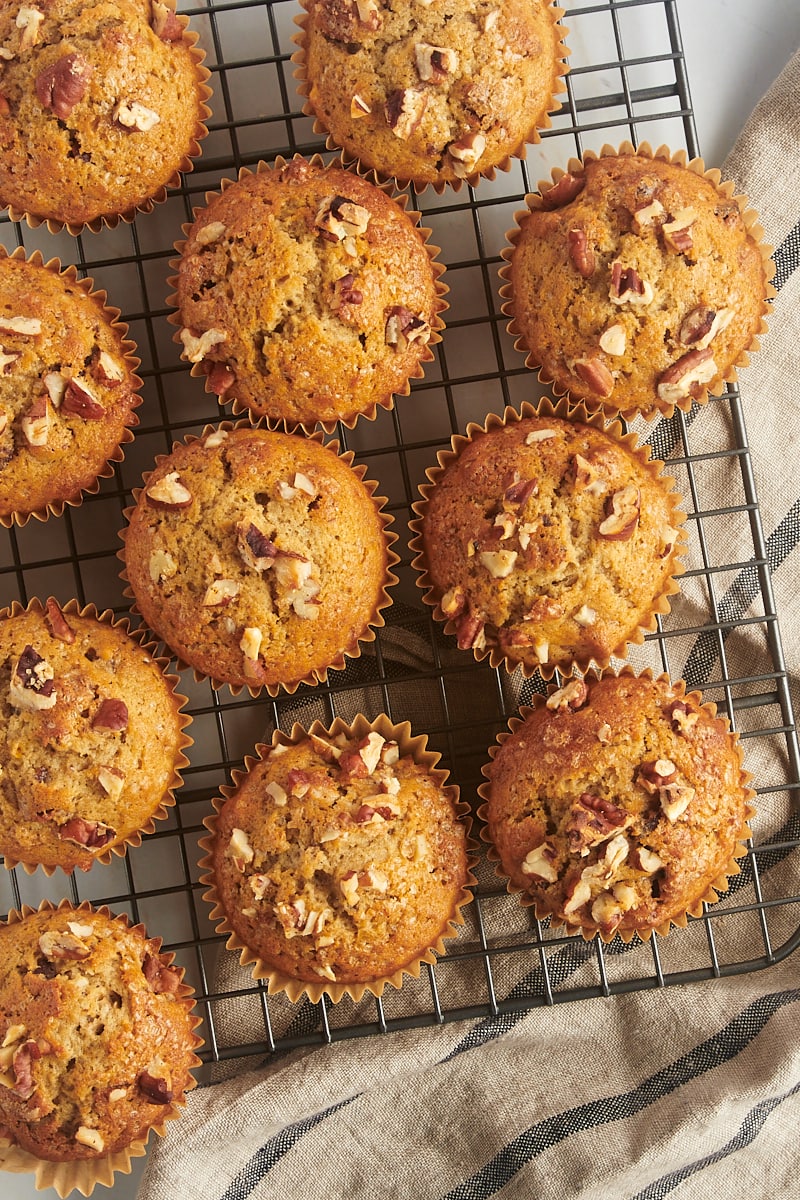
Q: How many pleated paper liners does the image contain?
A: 11